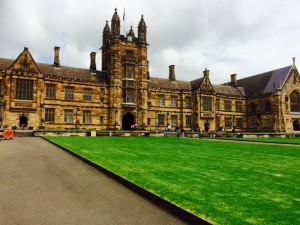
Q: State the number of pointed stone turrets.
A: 4